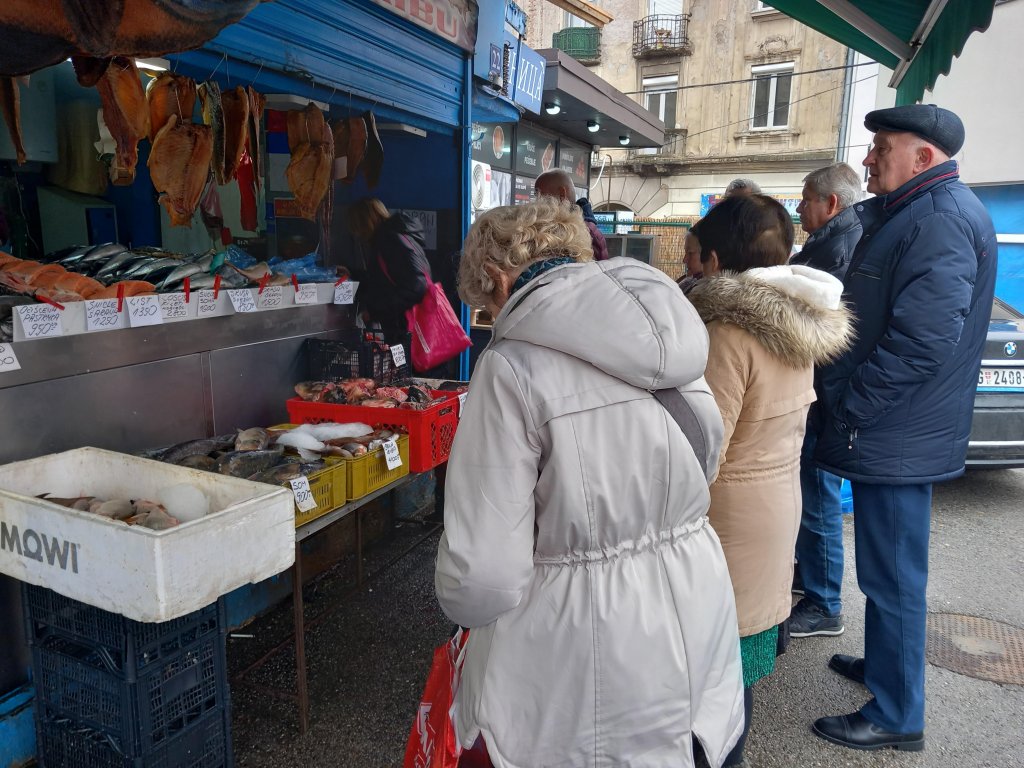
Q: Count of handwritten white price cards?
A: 14